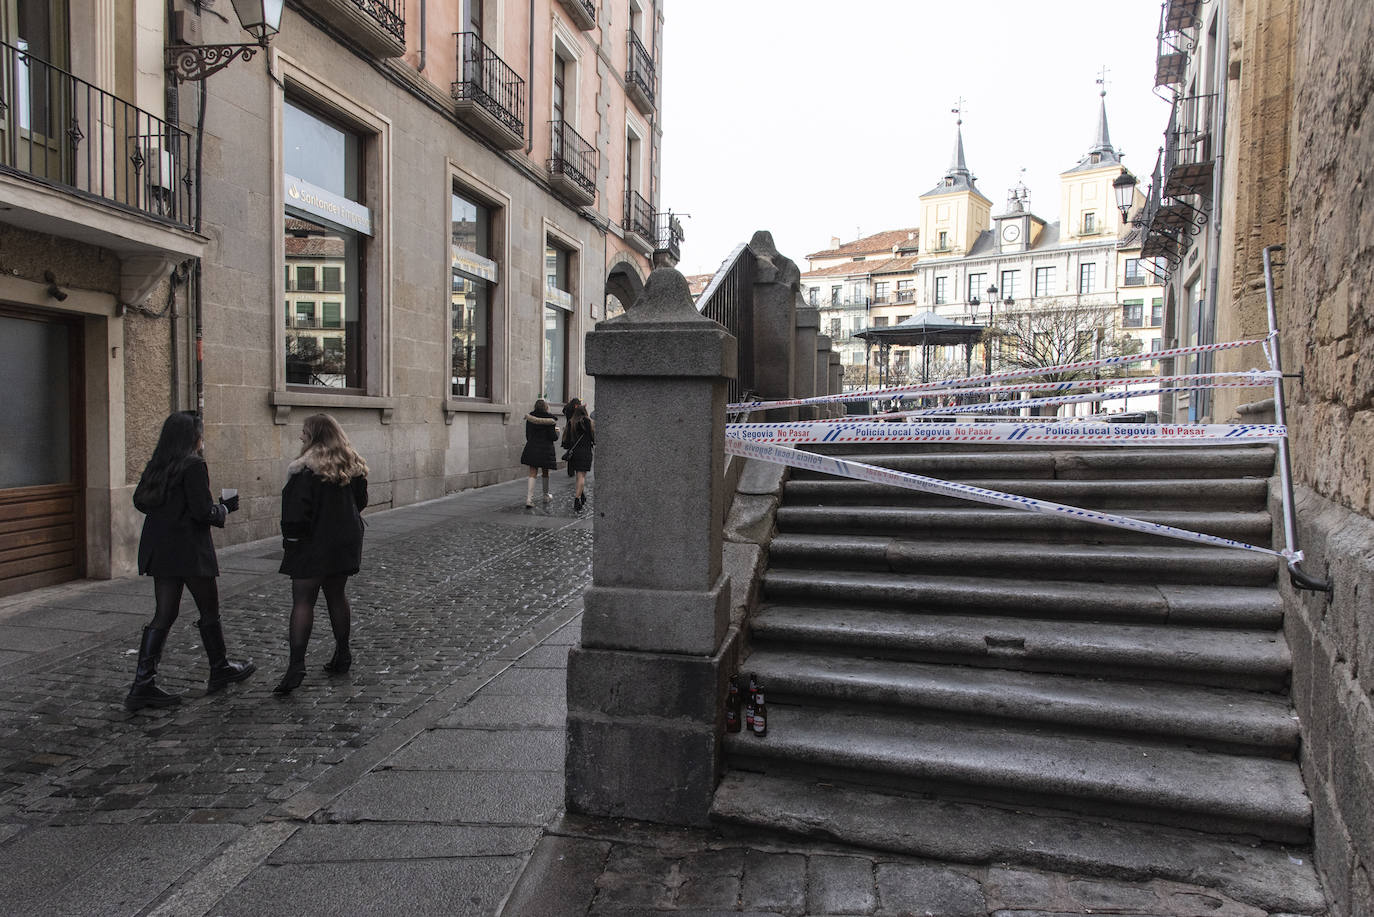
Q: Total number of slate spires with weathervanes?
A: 2